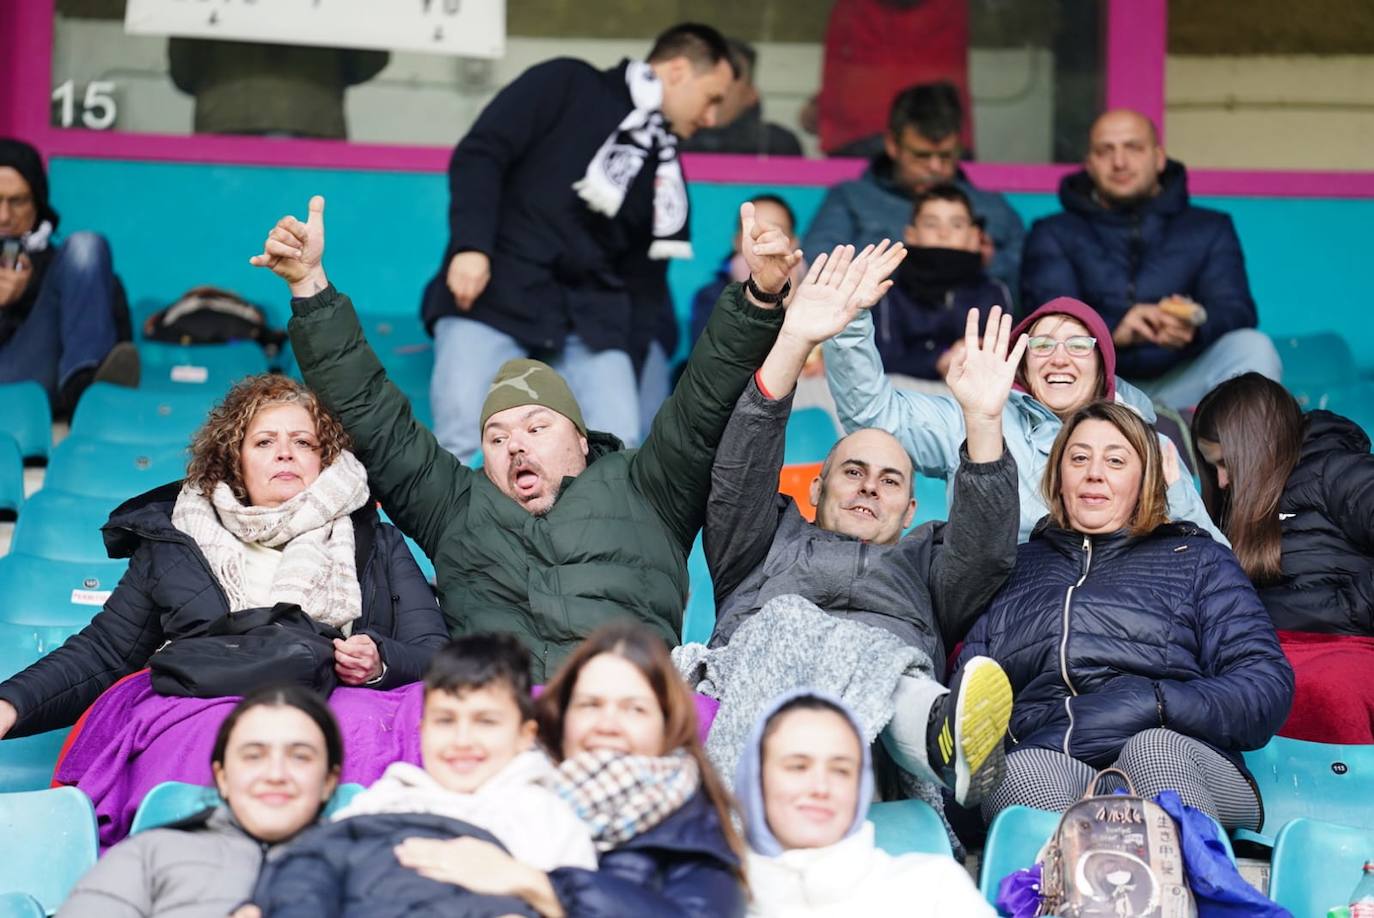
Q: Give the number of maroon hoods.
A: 1